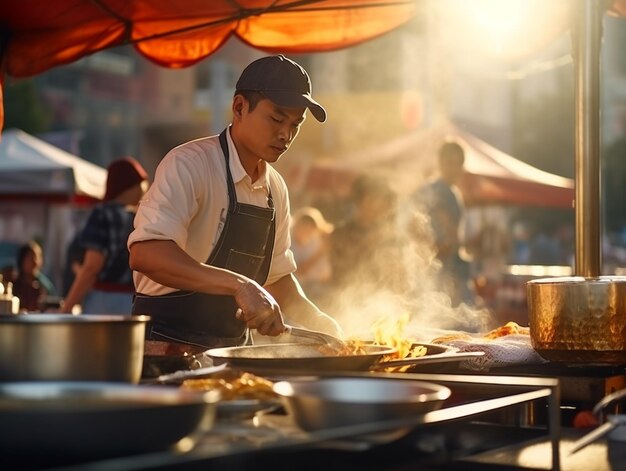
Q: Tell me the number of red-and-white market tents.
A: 2